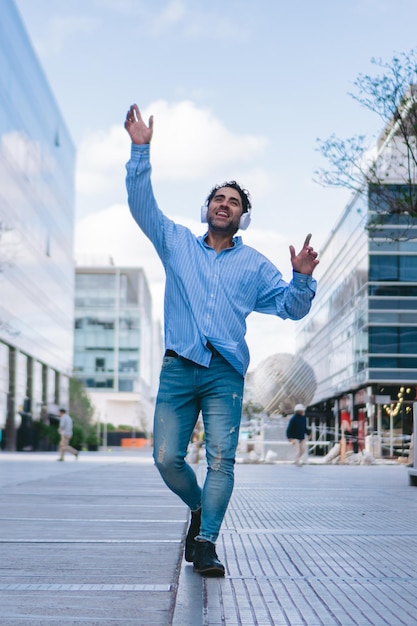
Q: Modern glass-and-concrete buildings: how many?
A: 3